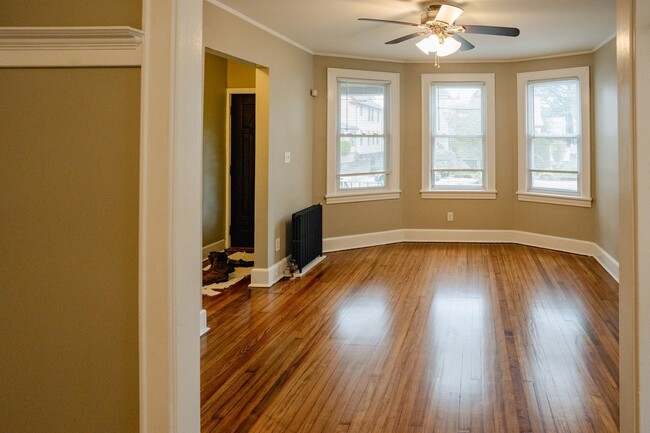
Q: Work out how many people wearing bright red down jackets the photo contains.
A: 0